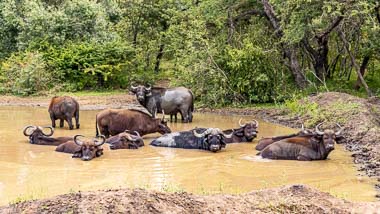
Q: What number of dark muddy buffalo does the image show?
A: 10